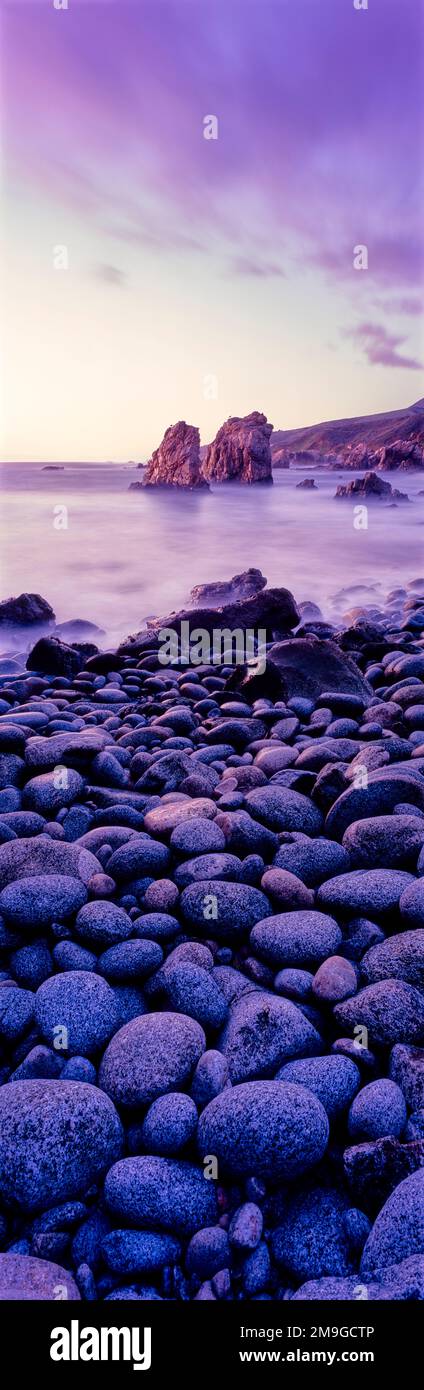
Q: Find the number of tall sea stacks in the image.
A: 2